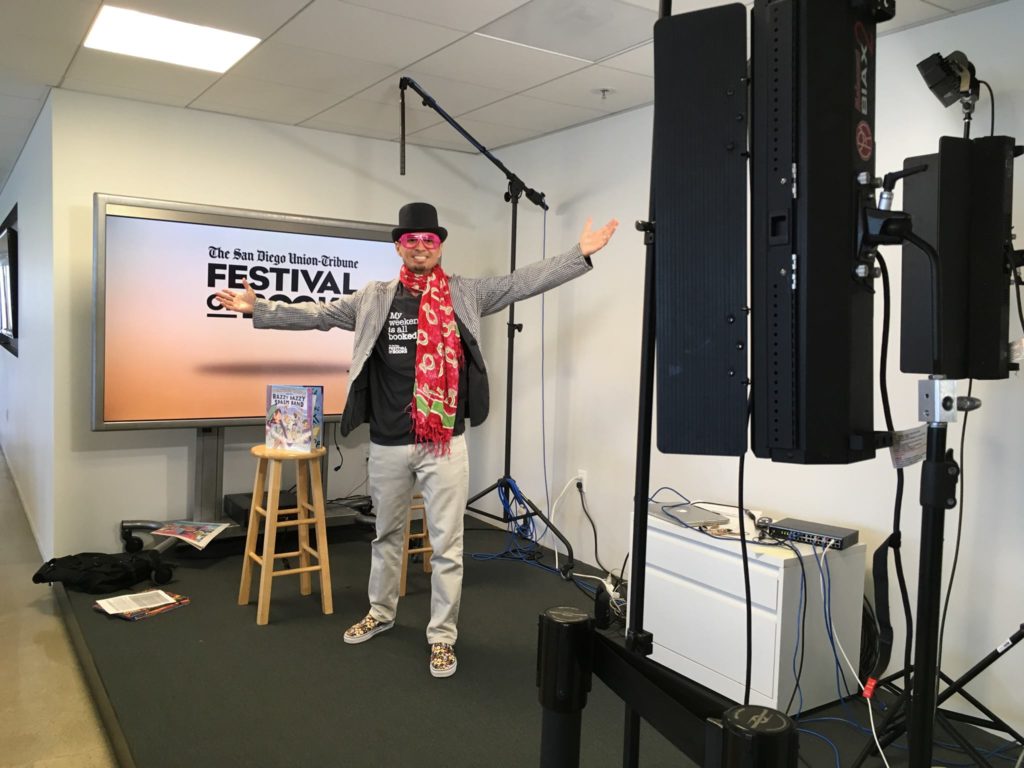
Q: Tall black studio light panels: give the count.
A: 2